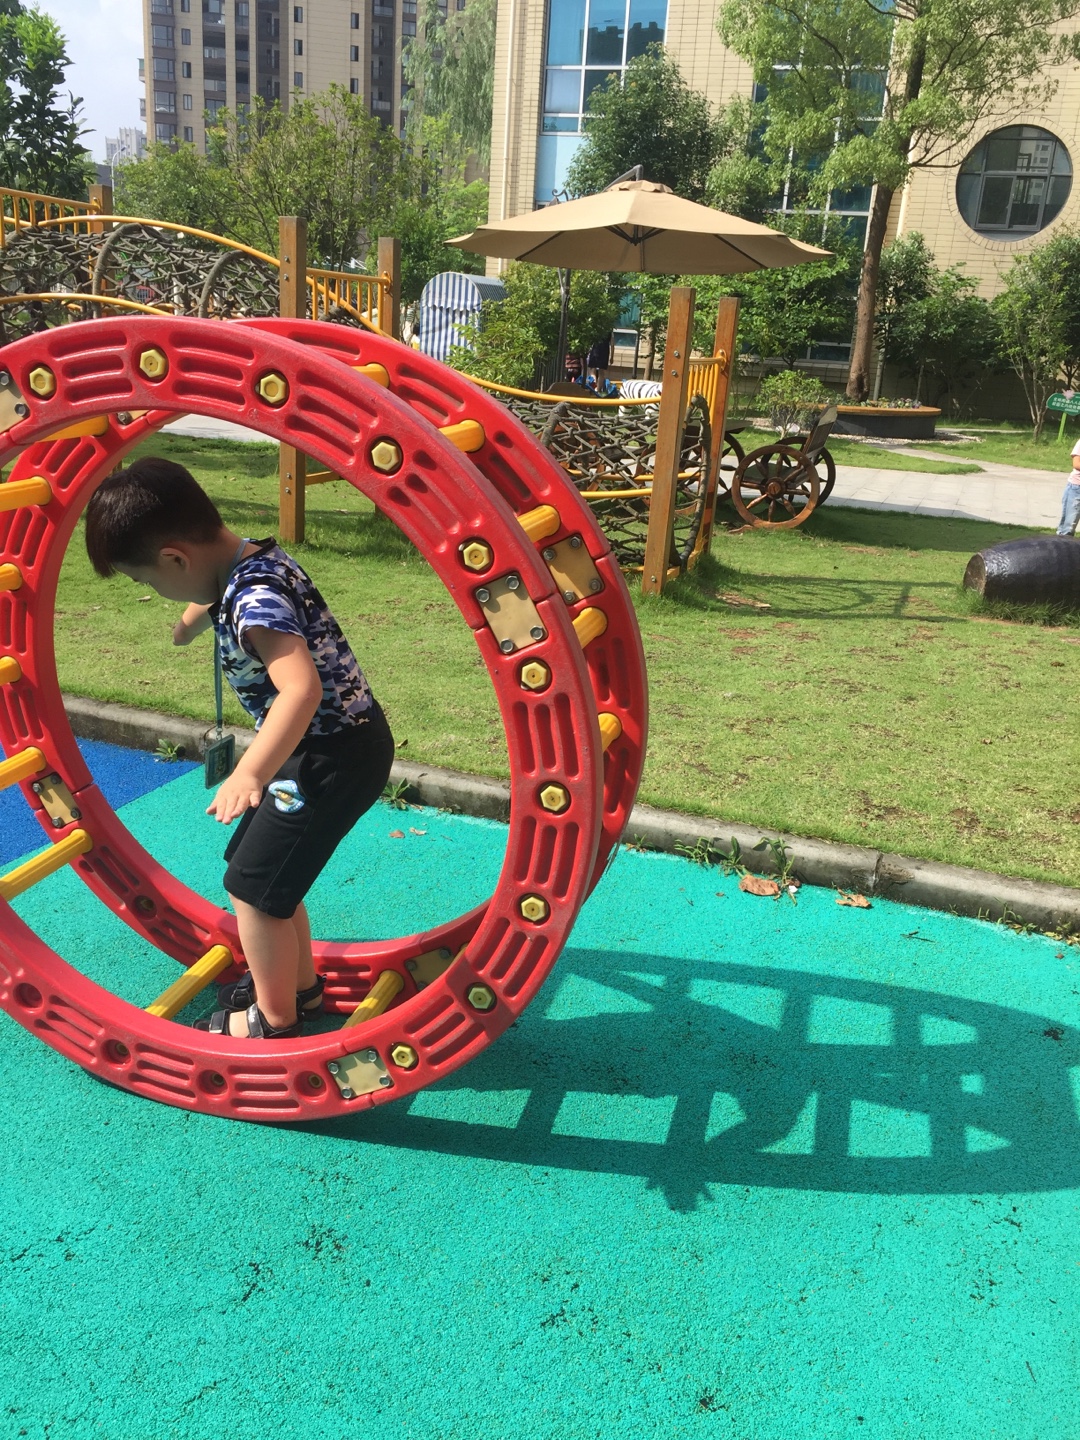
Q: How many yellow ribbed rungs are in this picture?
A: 13